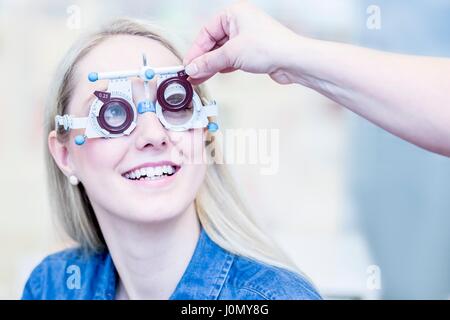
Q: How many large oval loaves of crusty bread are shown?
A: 0